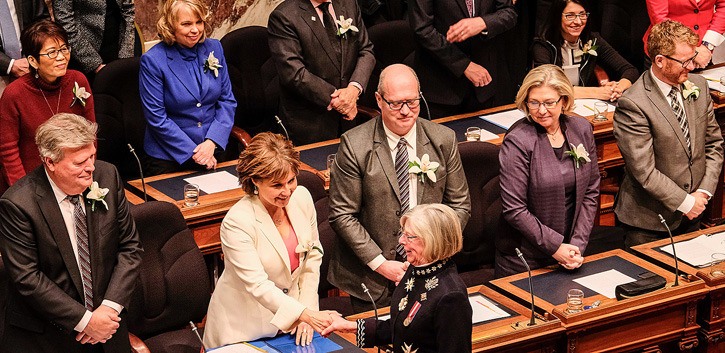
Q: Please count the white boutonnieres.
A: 9